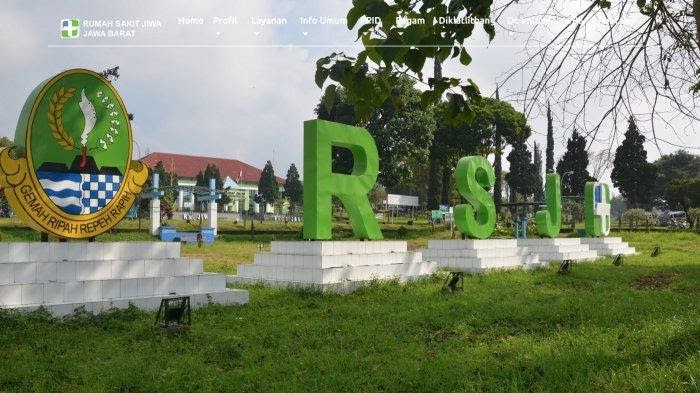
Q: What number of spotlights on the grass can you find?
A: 5